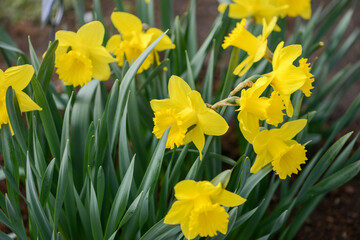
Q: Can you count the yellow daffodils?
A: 11